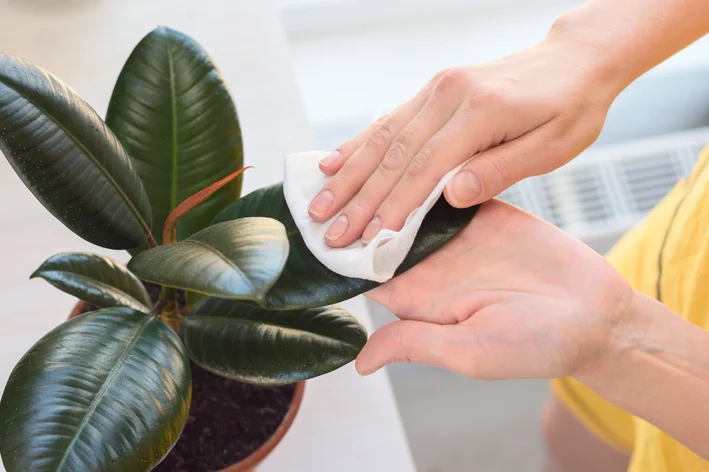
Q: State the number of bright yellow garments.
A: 1